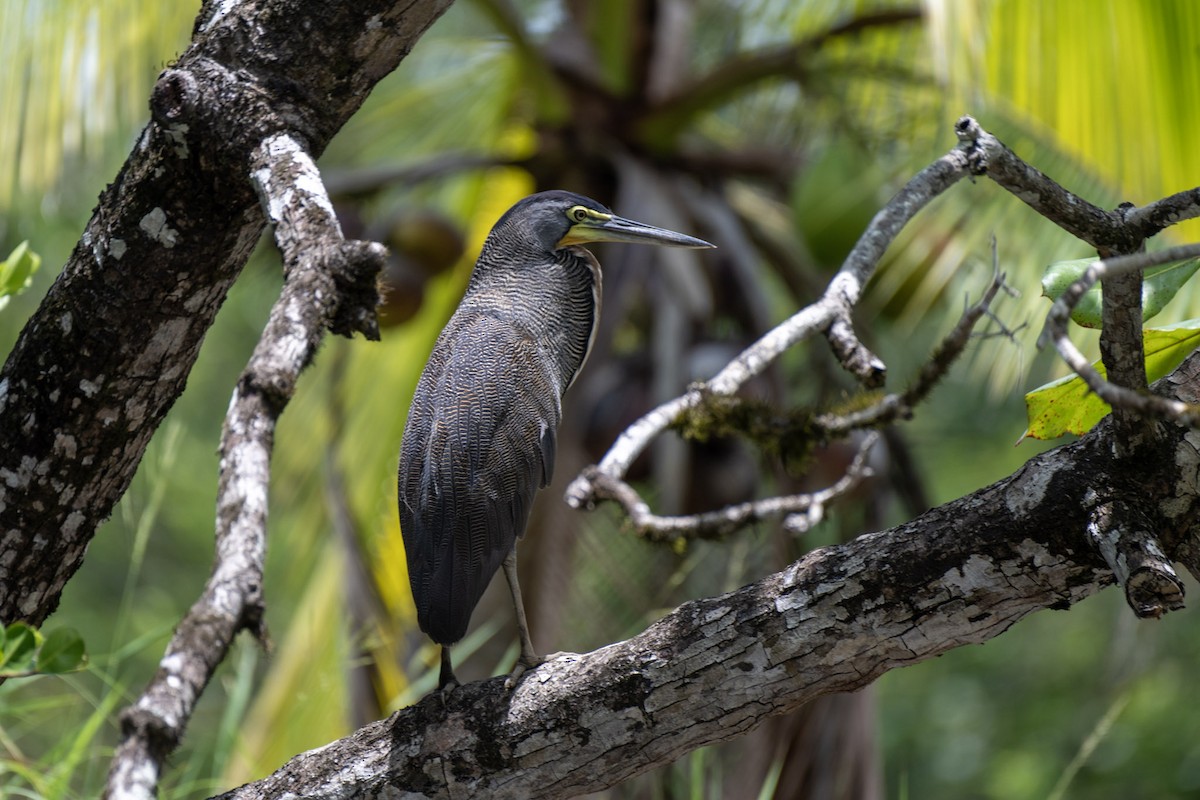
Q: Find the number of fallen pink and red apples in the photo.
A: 0